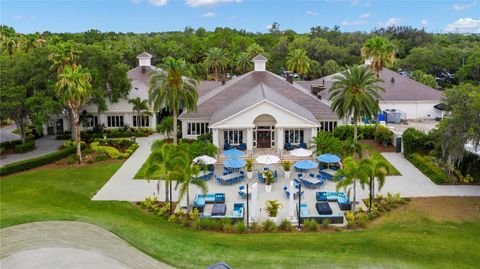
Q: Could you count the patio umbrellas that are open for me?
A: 7